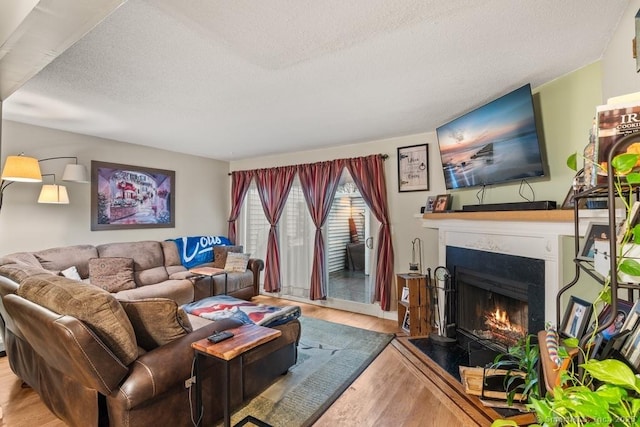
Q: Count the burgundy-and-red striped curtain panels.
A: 4